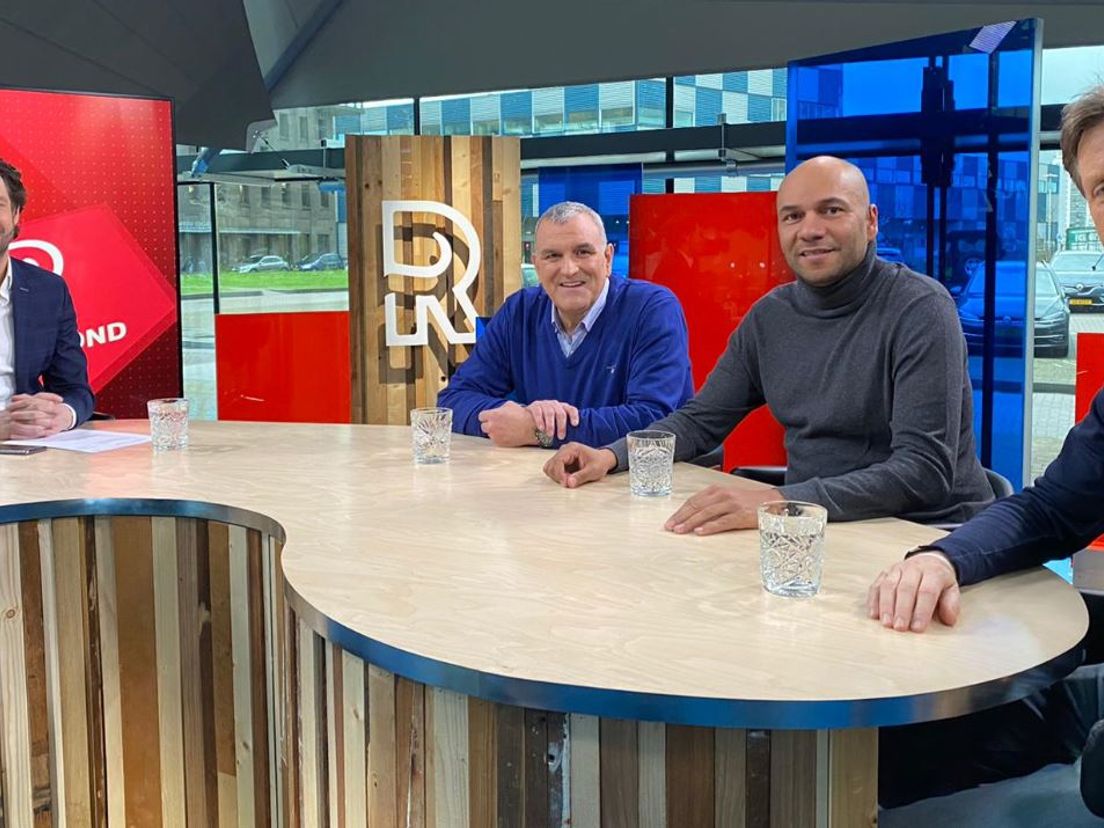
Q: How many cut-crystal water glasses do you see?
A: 4